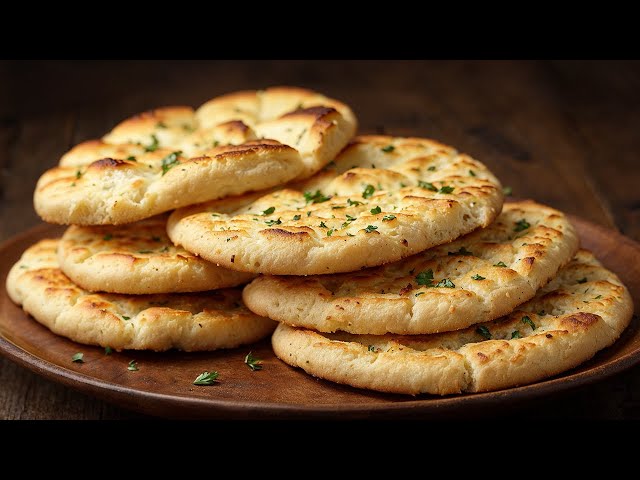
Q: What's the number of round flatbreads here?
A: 6